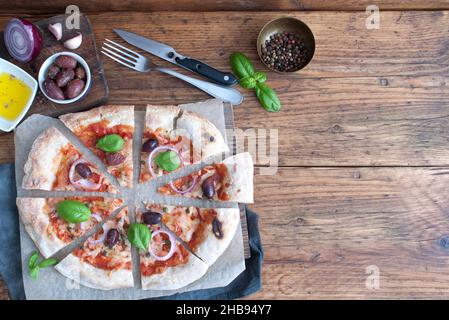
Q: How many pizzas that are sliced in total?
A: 1